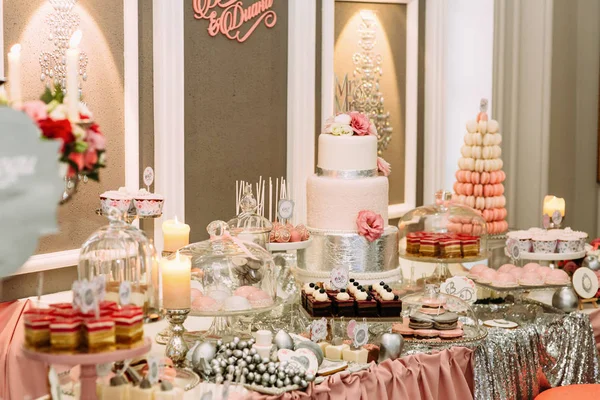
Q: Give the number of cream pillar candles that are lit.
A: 3